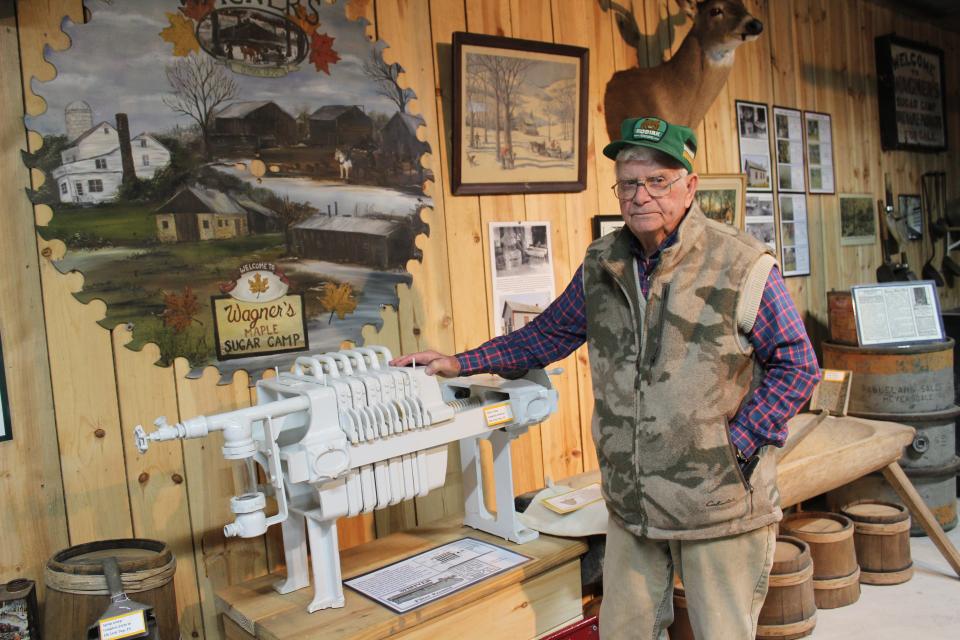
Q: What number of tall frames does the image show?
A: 5